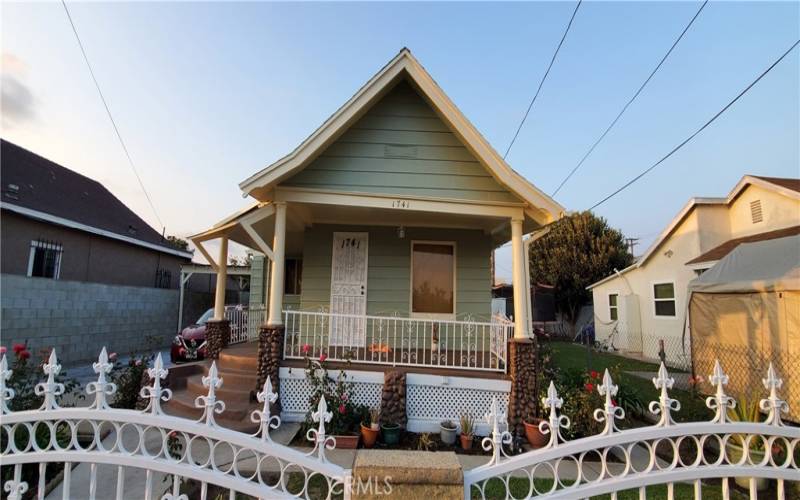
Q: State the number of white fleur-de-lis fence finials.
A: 13